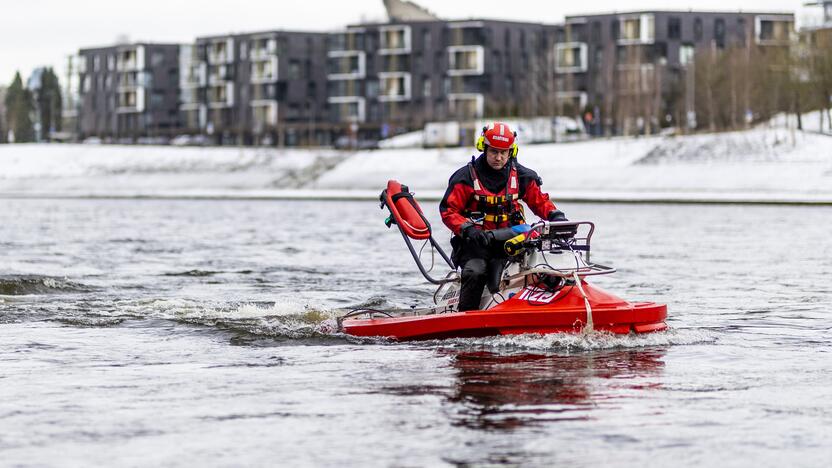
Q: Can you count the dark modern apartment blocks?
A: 4